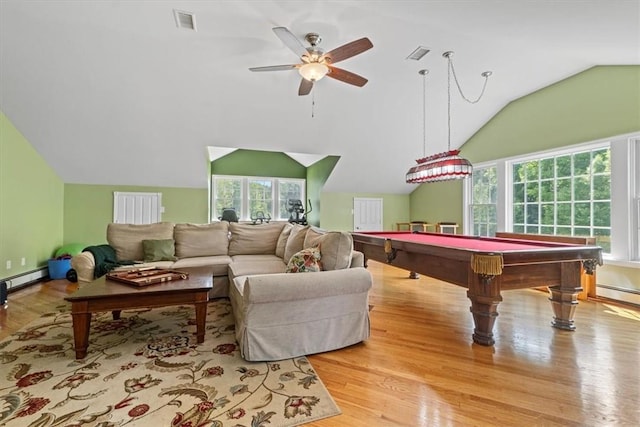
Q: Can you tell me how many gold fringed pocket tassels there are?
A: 2